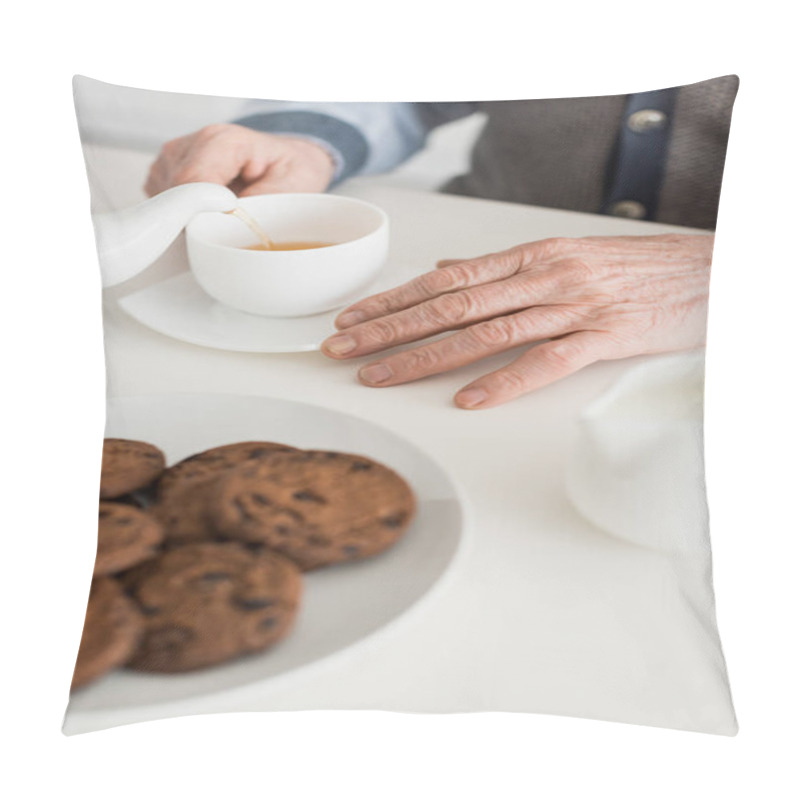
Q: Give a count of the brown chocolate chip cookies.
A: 6